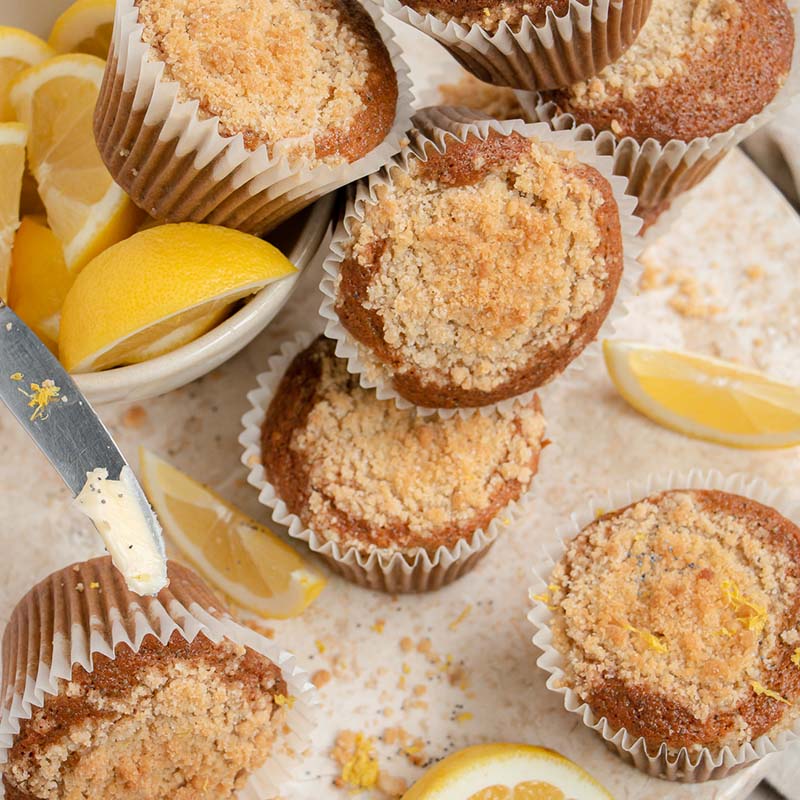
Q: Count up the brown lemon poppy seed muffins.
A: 7